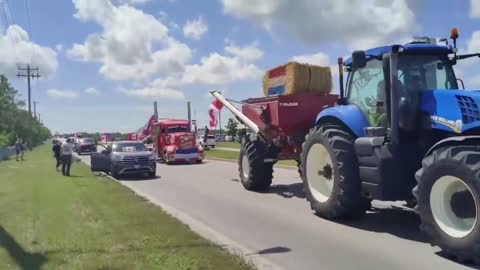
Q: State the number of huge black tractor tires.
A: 3